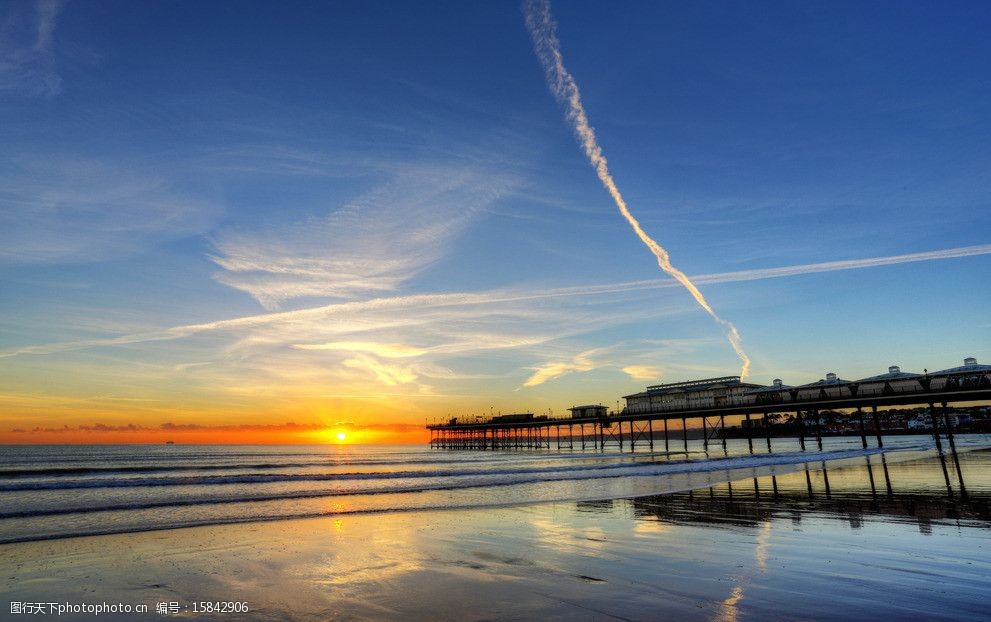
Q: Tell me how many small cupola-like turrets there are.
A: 4